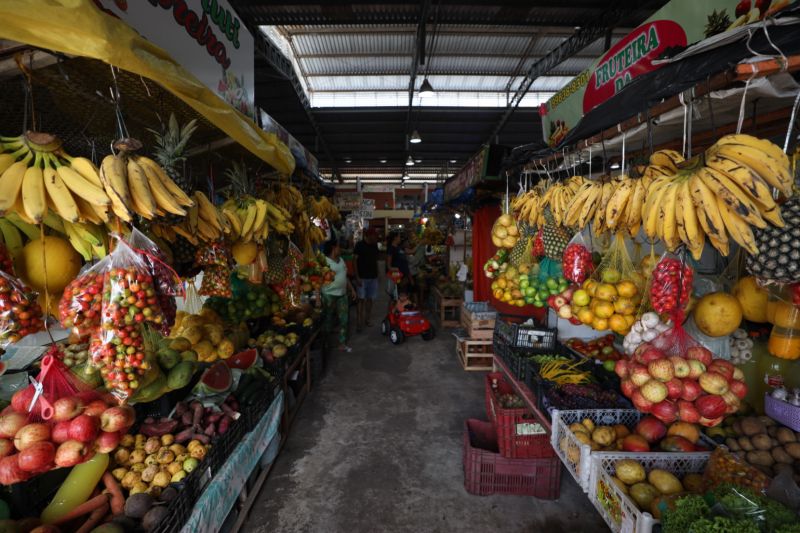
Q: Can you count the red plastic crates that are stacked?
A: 2